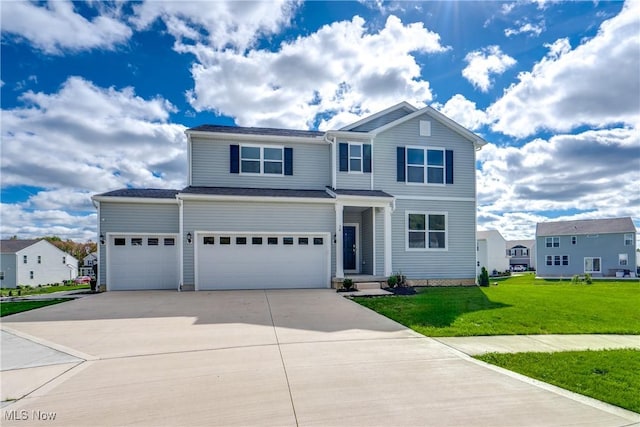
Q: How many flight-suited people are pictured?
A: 0